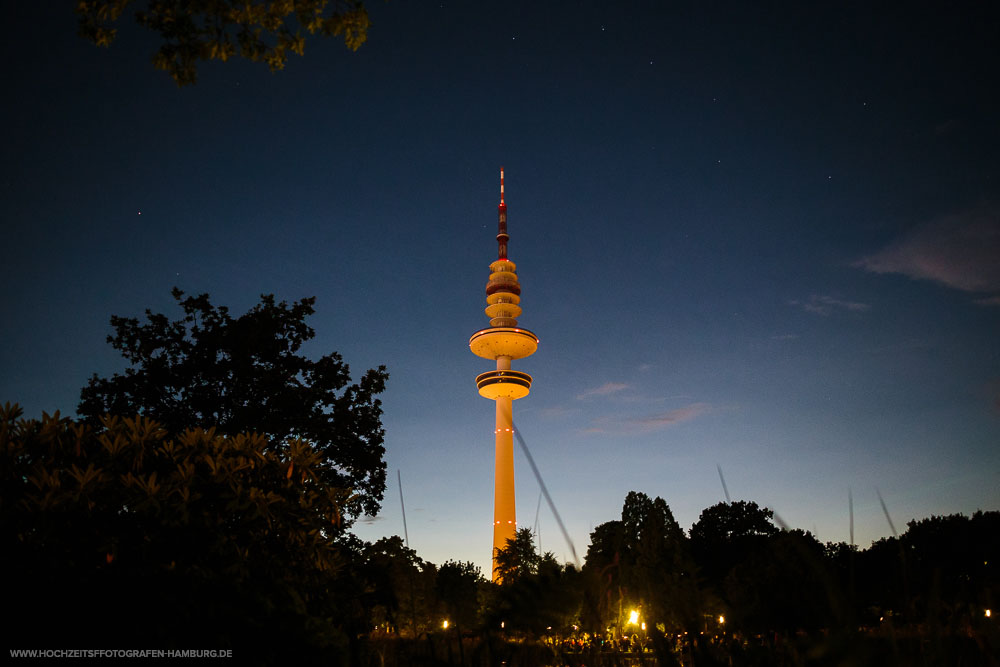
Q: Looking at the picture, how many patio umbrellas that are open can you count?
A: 0